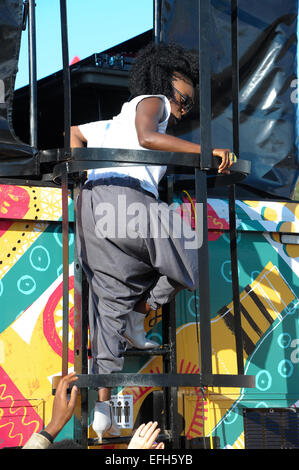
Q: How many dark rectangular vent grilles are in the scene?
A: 1